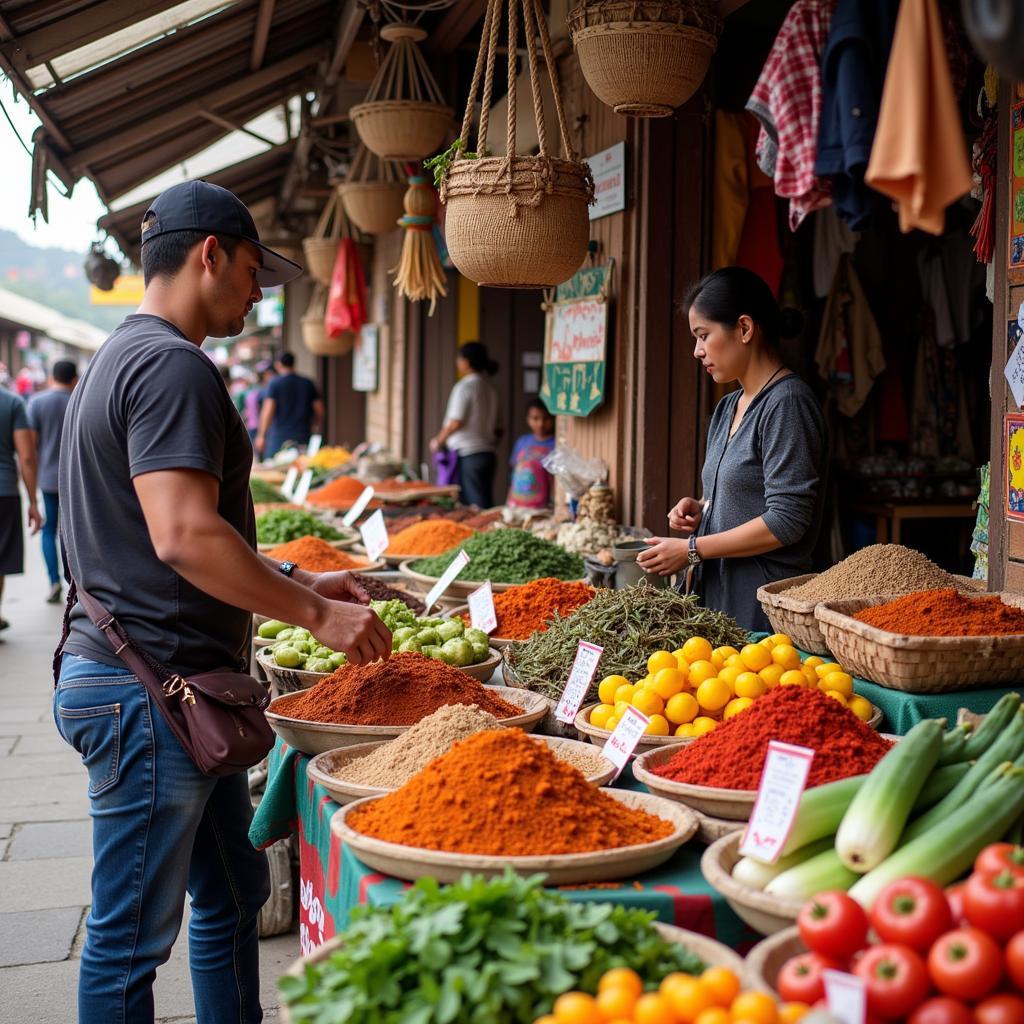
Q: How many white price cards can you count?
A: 11